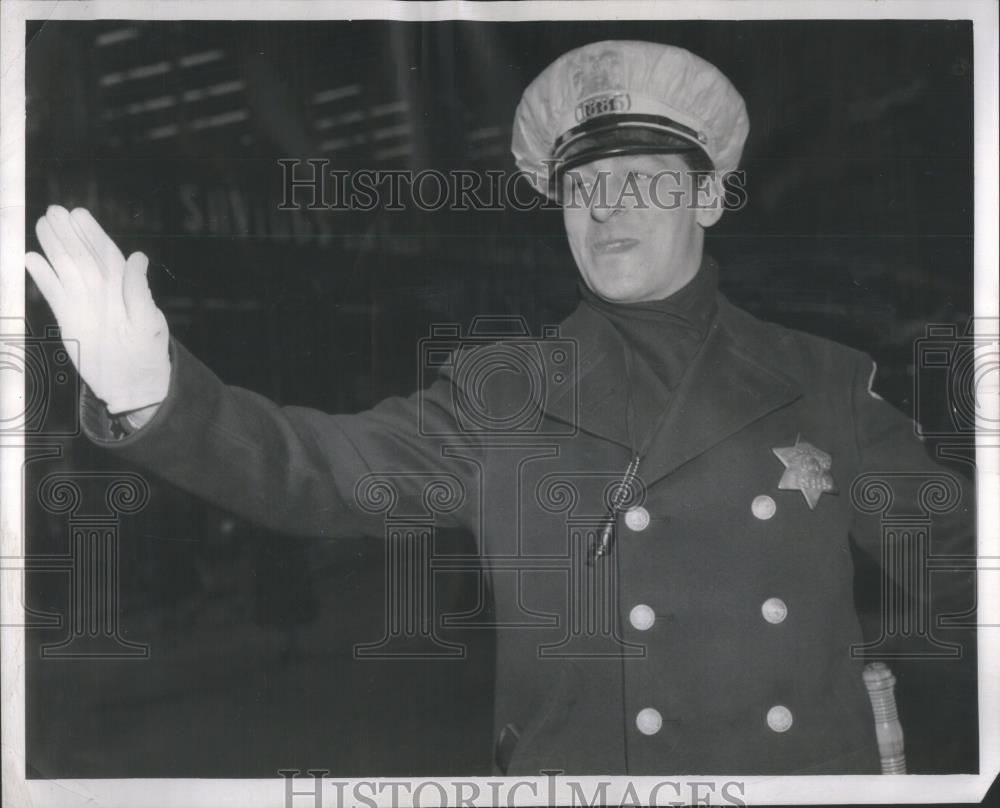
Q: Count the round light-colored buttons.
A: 6